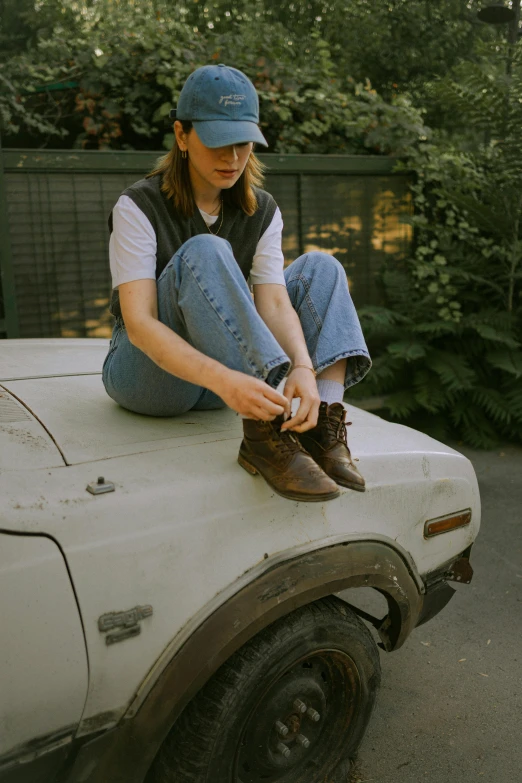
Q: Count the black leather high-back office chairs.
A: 0